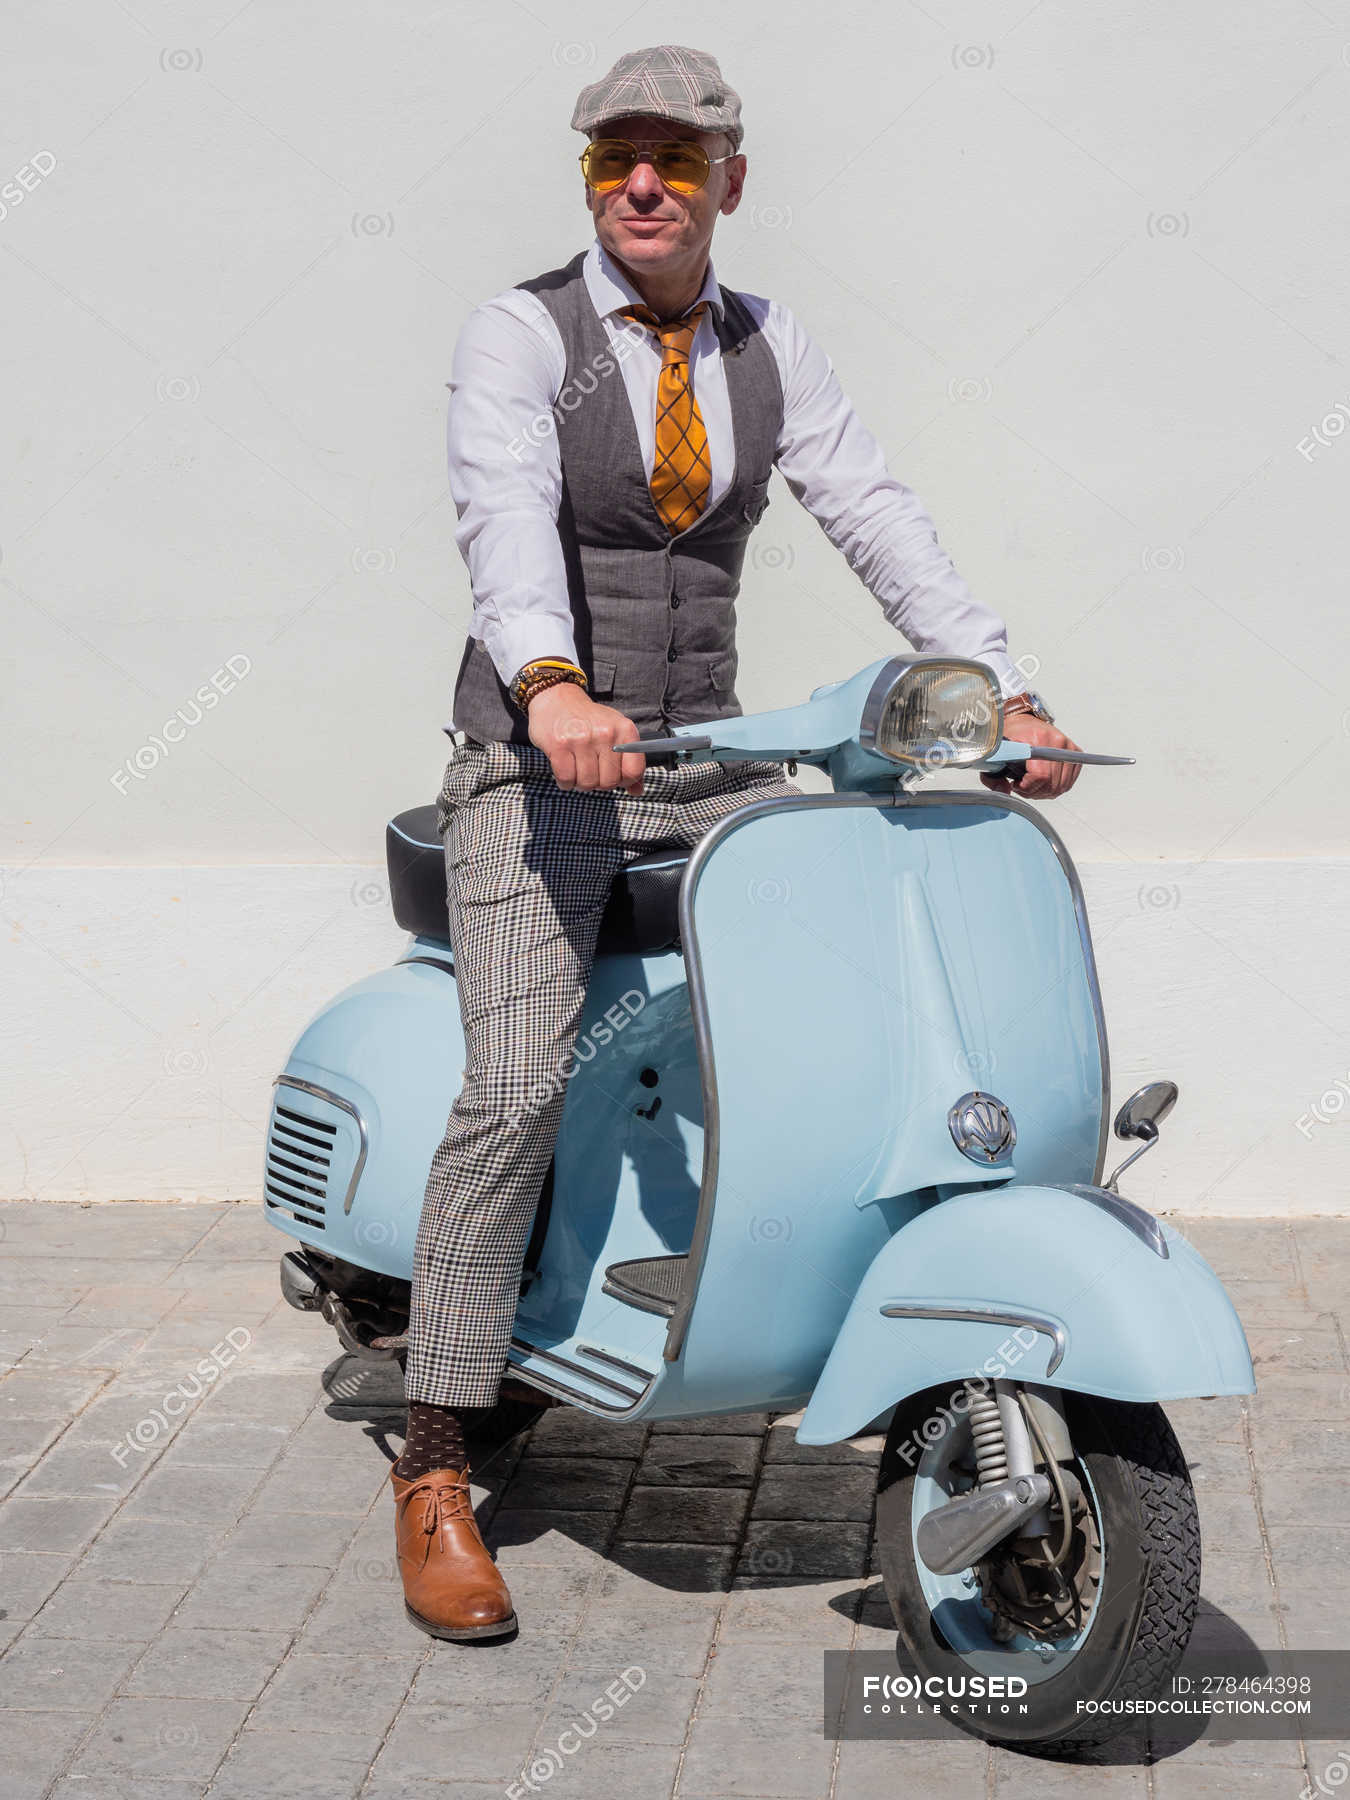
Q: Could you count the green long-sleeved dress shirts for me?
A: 0